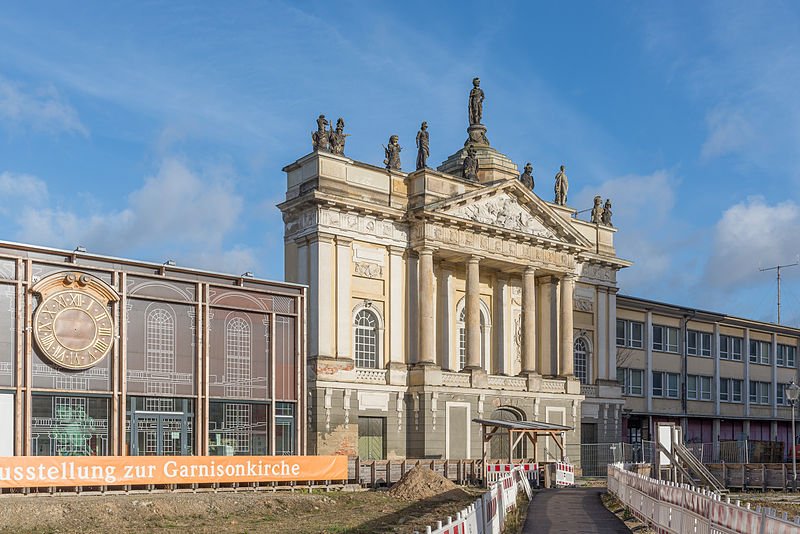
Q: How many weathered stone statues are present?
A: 10